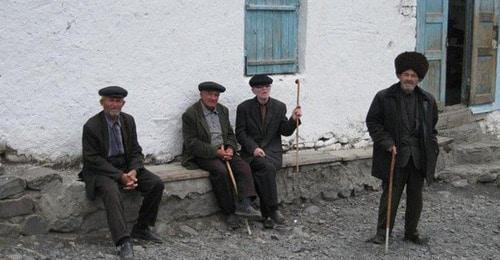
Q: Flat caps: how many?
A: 3